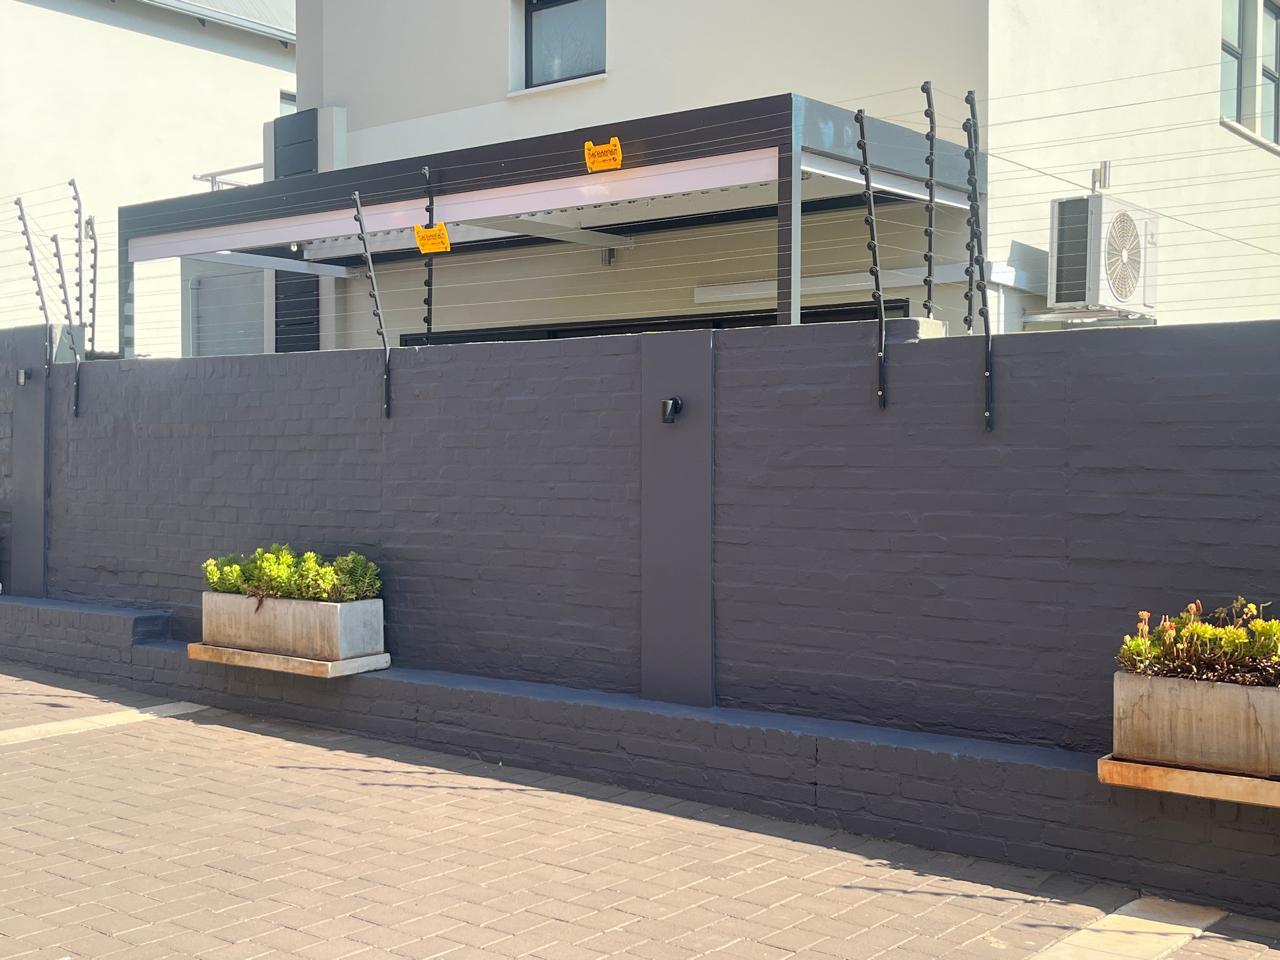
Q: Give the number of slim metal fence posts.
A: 10